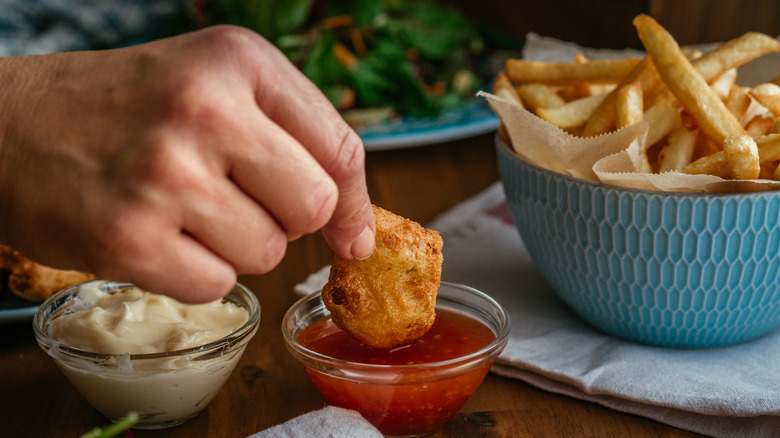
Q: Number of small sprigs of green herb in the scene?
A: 1